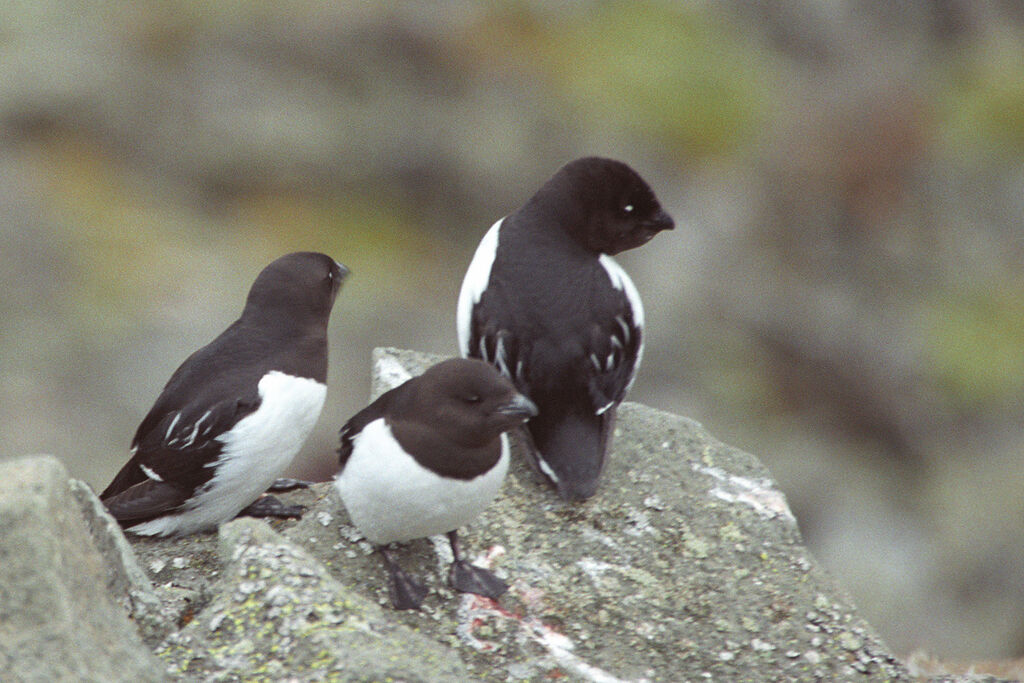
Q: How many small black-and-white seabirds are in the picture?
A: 3